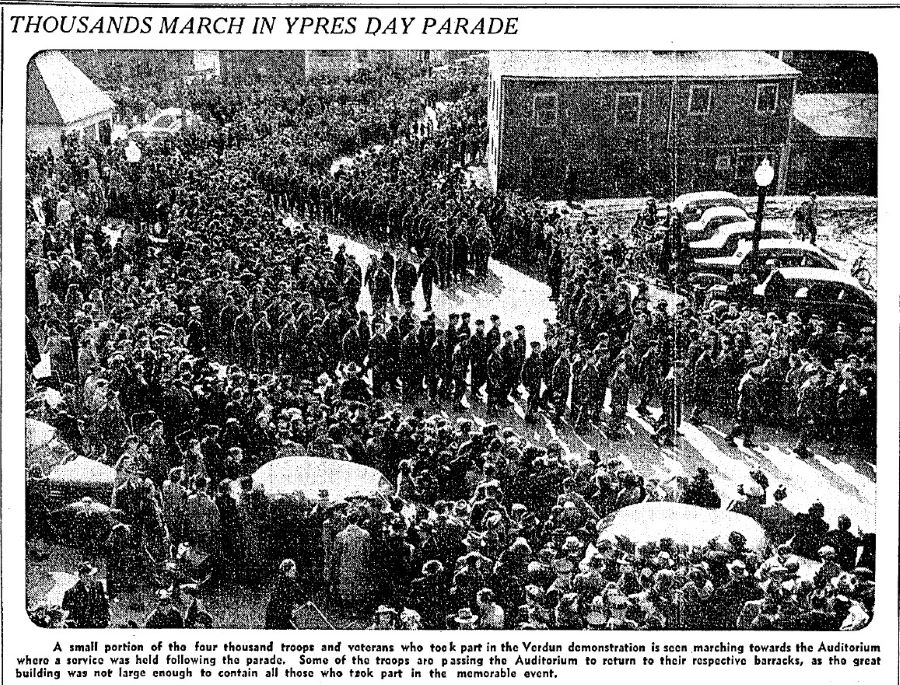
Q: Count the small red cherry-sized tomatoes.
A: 0